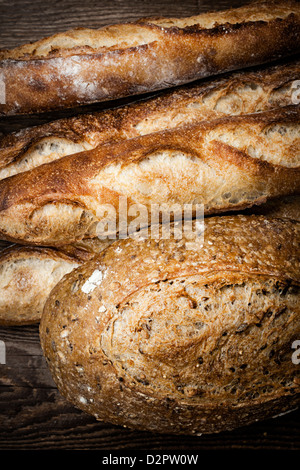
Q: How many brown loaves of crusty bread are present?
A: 5